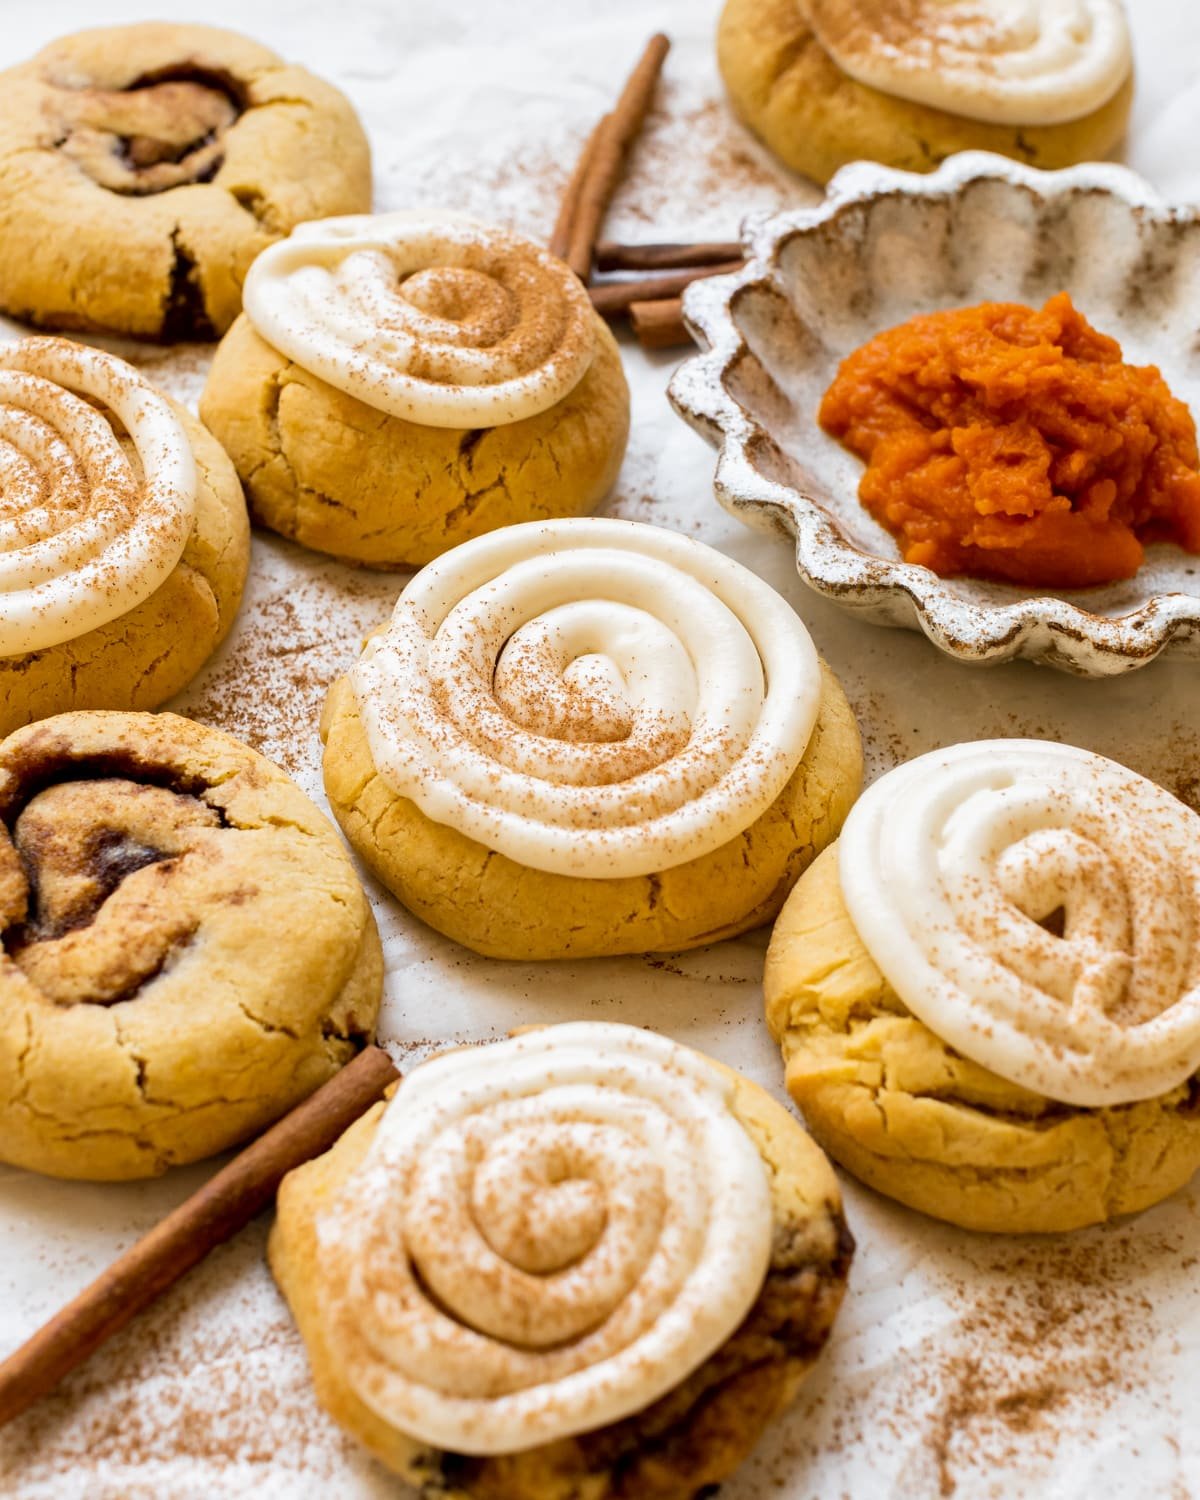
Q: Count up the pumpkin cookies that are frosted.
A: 6